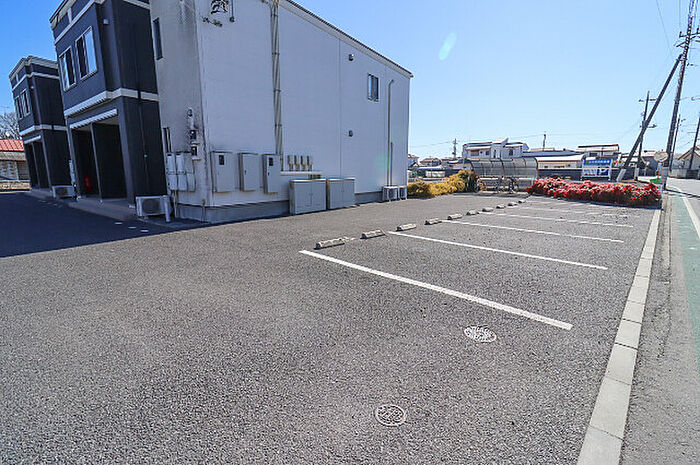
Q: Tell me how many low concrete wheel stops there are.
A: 10